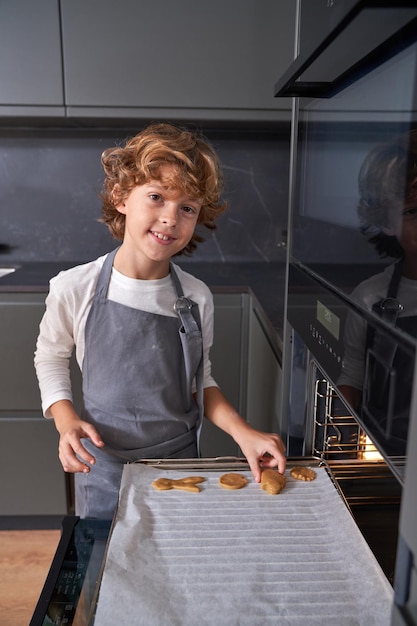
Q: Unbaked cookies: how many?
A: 4